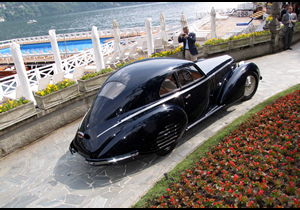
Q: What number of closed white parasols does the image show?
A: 8